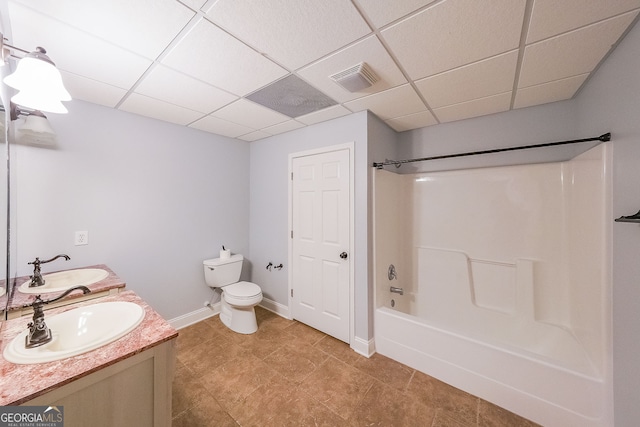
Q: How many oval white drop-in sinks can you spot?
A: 2